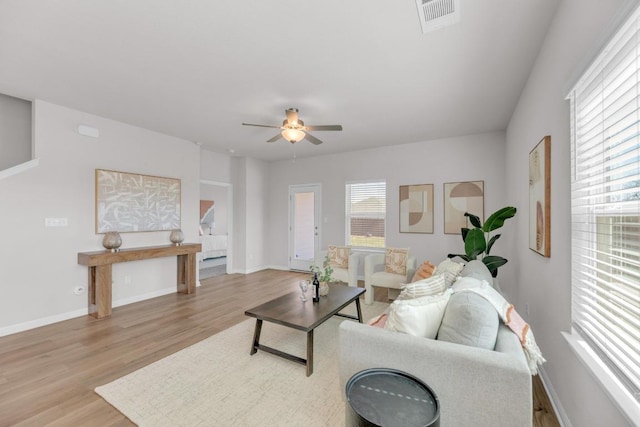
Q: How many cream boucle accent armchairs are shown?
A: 2